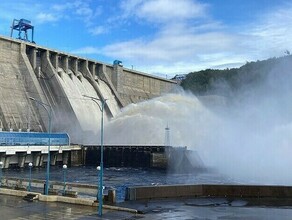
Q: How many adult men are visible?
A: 0